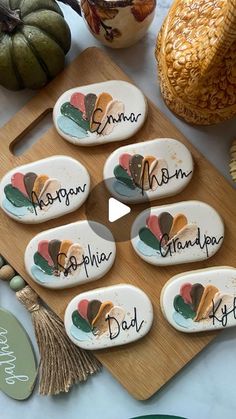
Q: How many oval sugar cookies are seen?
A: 7